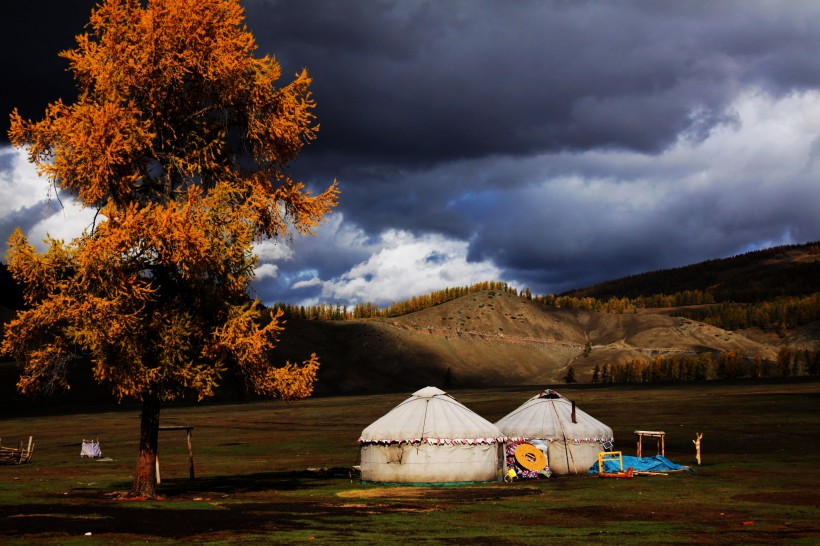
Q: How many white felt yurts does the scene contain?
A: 2